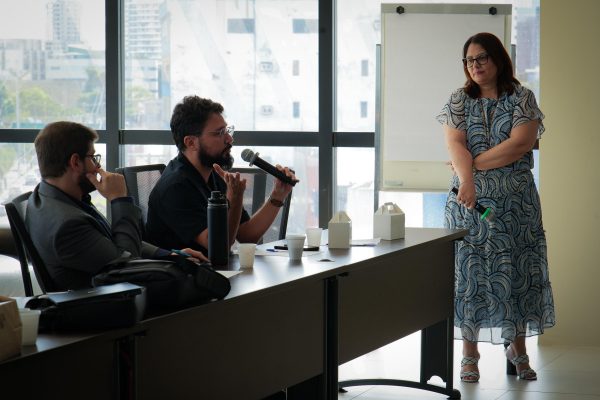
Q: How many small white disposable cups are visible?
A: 4